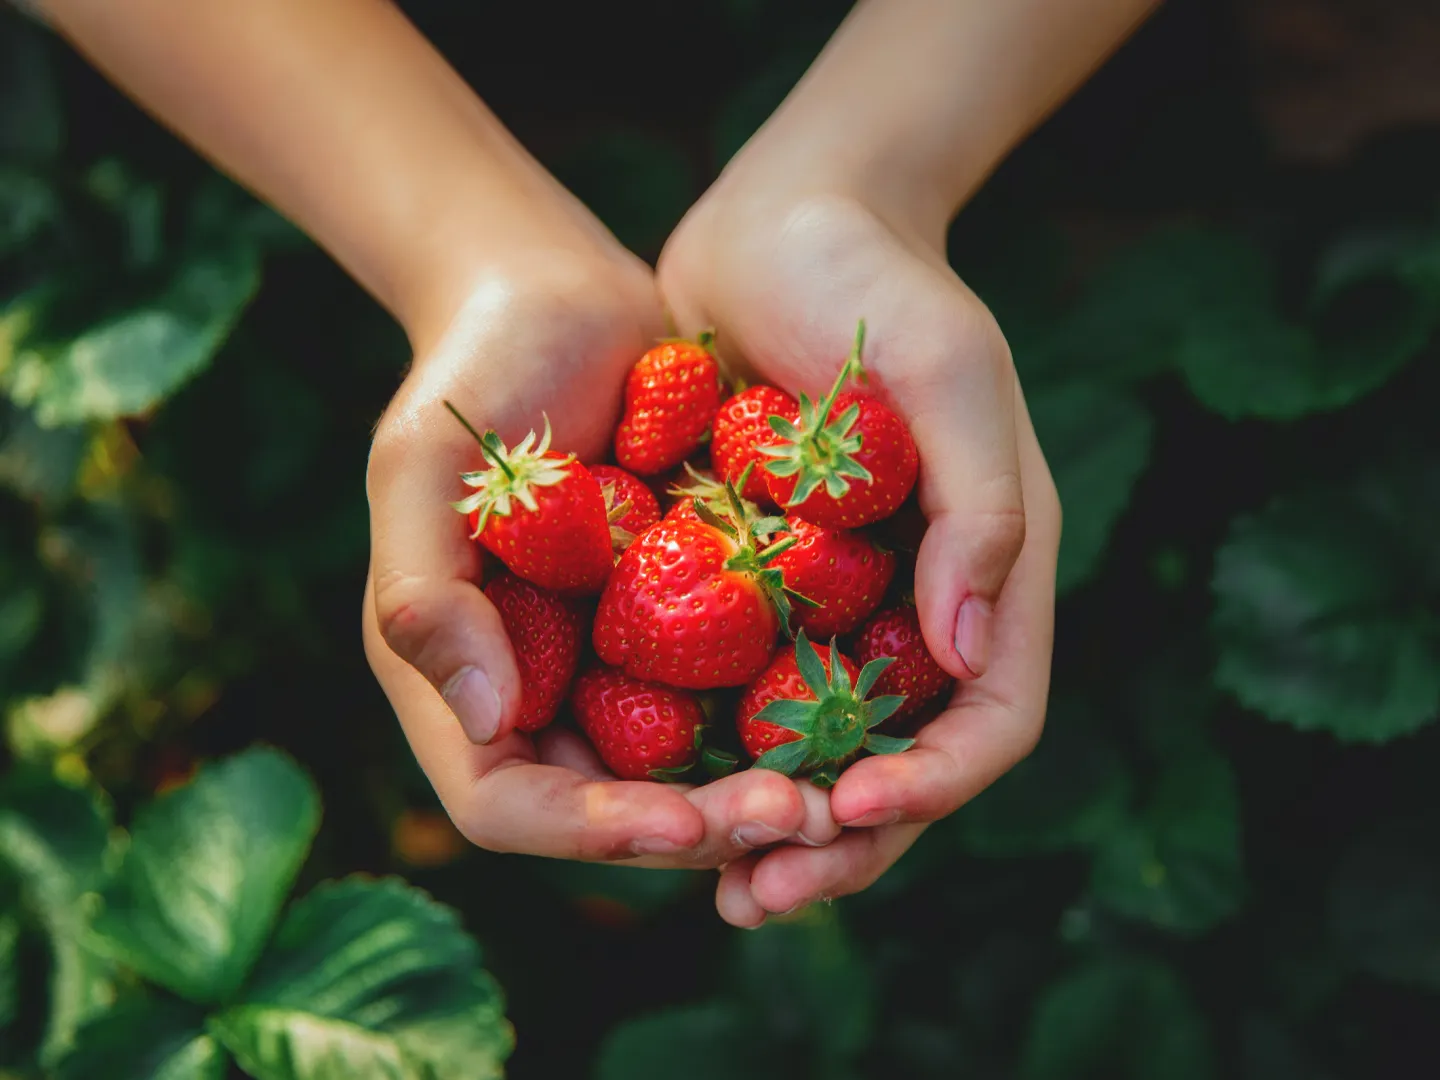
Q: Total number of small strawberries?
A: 12